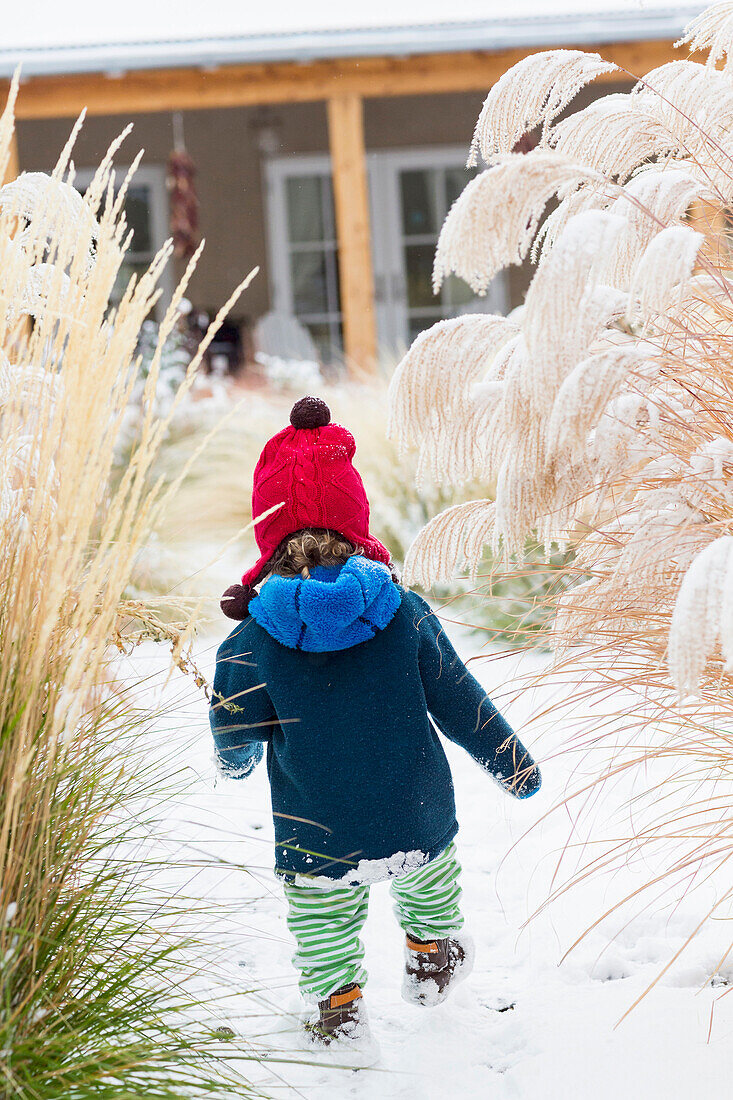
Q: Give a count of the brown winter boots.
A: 2